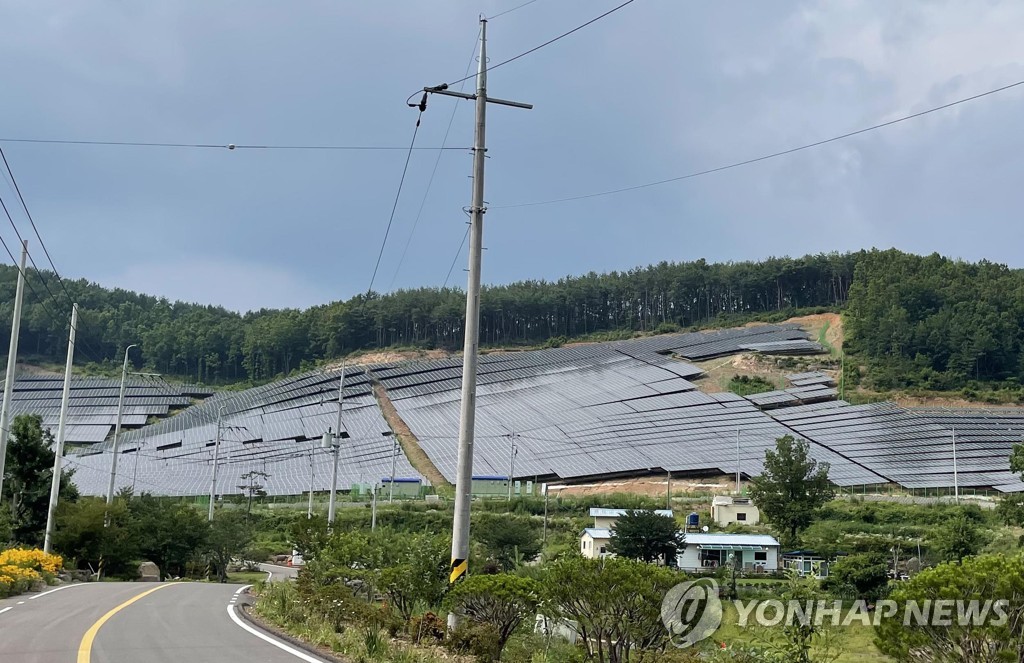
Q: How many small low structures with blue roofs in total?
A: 2